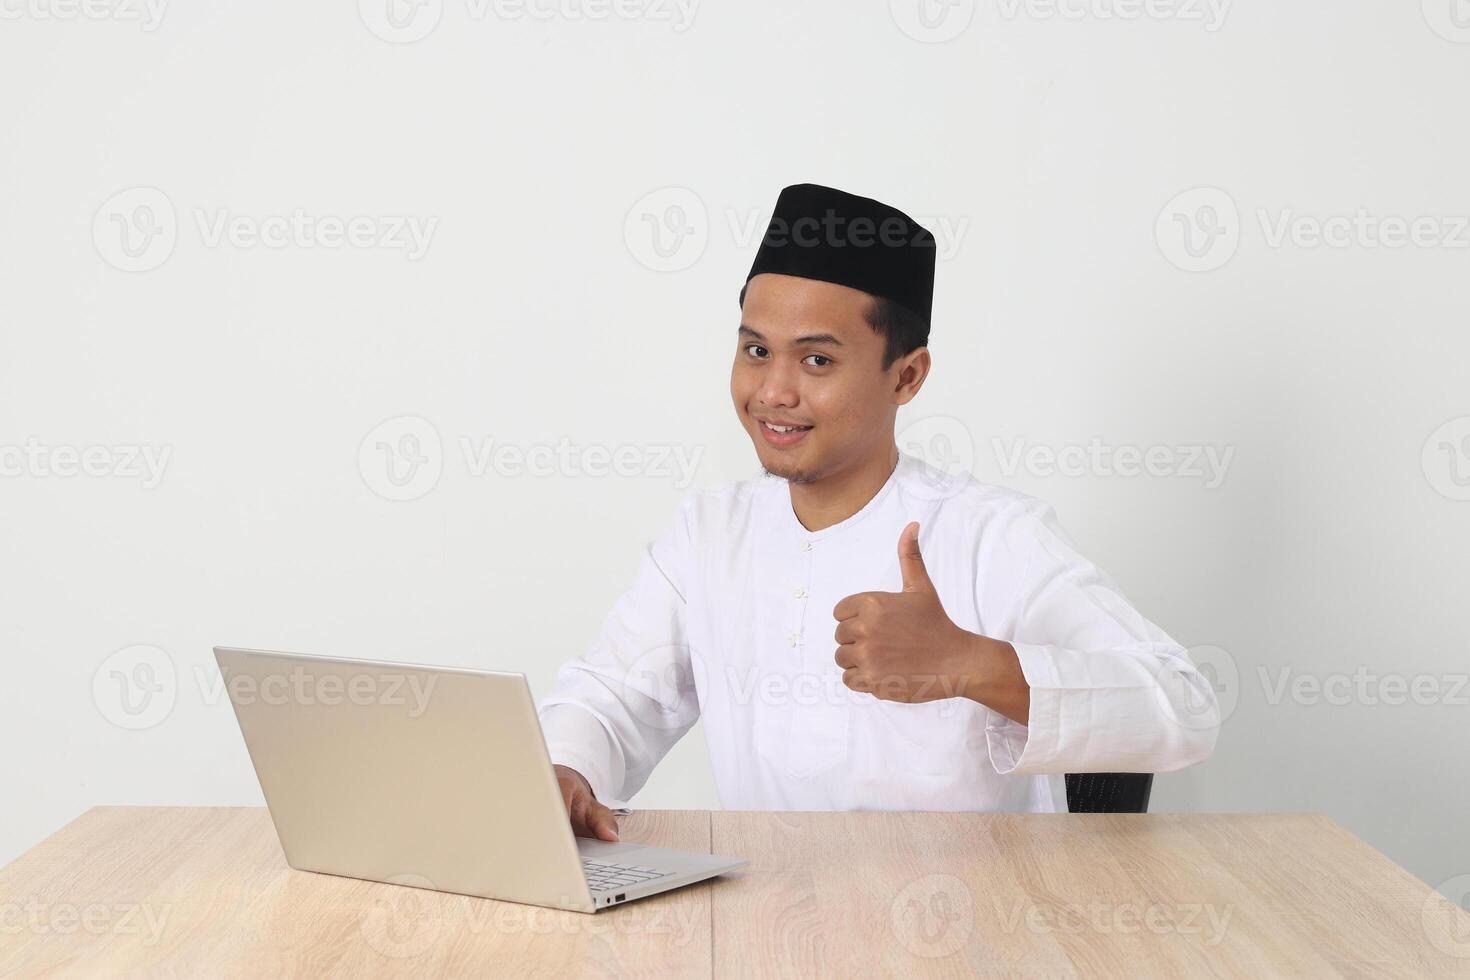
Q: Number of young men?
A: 1